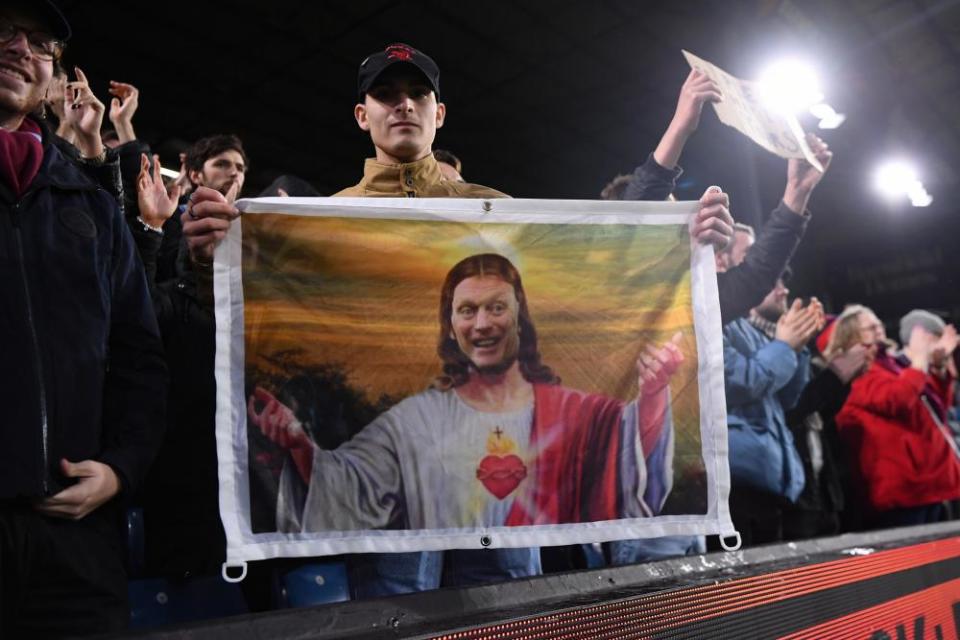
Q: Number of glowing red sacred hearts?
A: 1